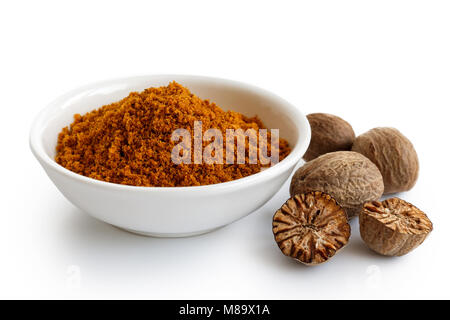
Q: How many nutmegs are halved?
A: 2